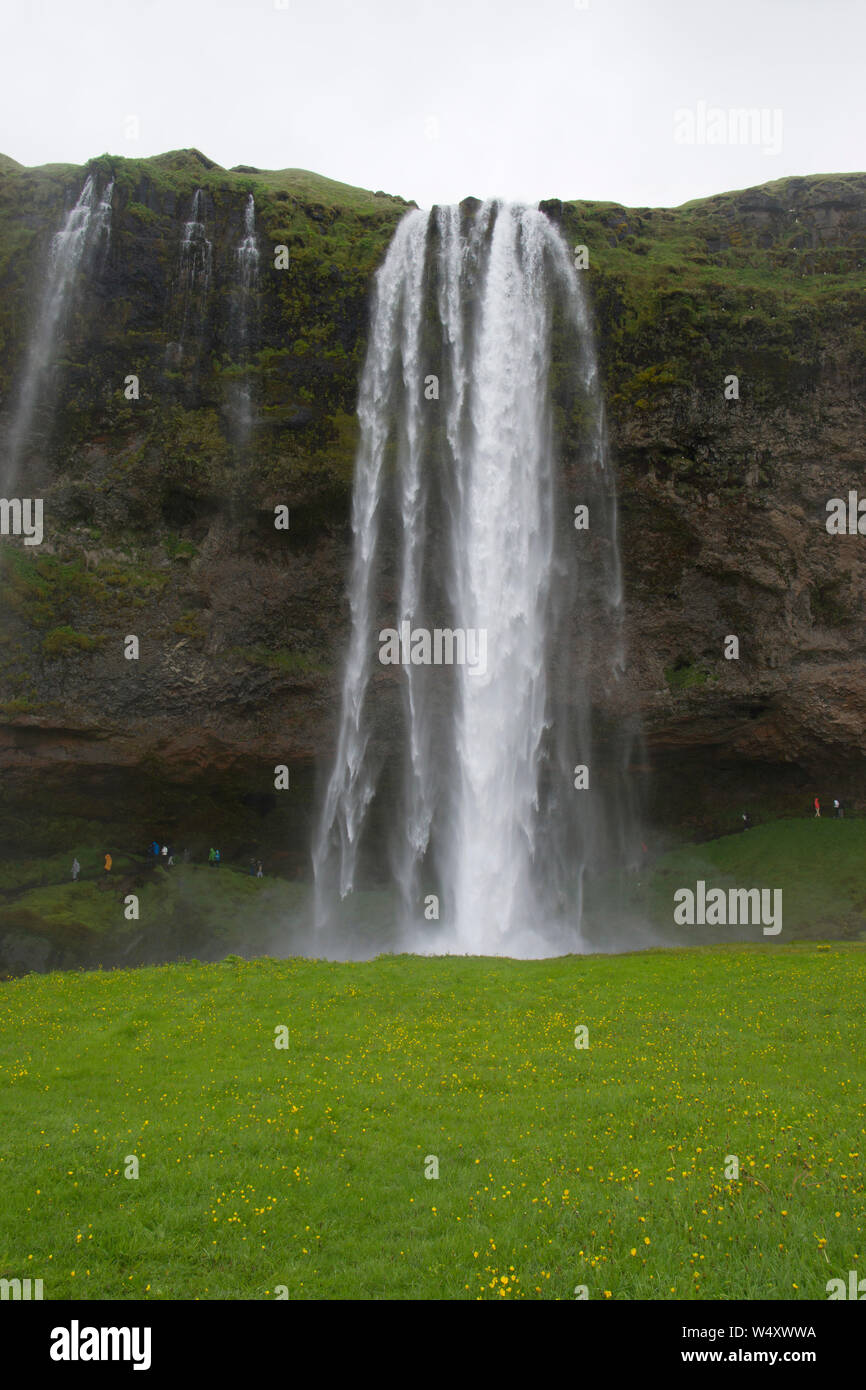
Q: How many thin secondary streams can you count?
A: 3